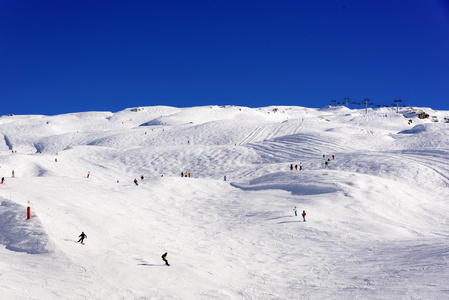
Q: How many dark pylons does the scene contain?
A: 4